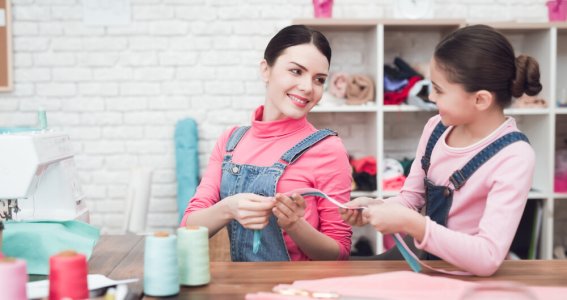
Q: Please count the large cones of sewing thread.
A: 4